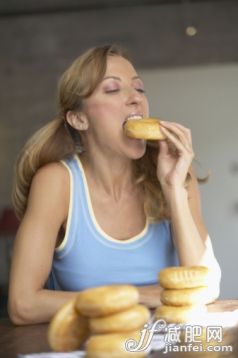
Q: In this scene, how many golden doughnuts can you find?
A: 8